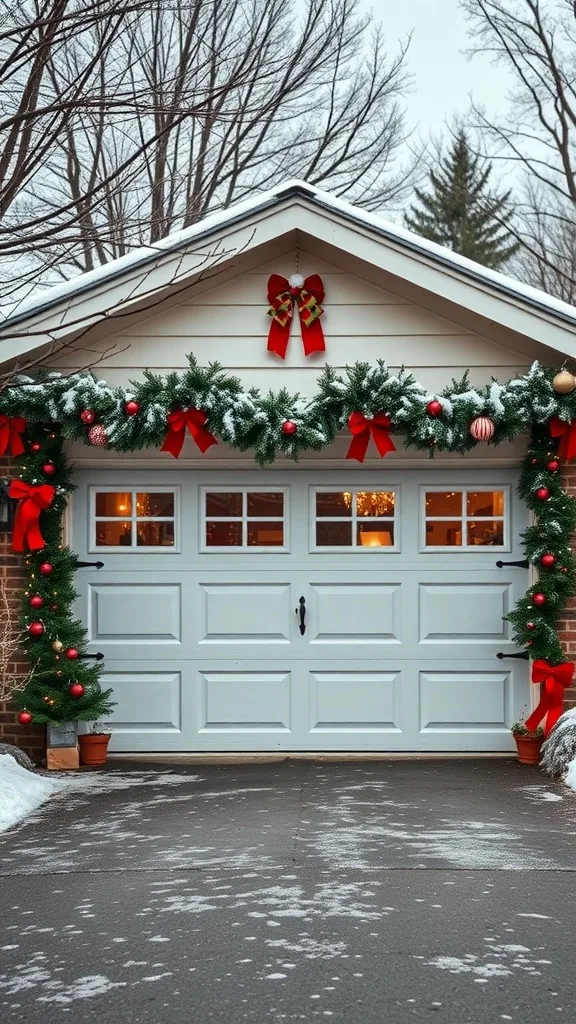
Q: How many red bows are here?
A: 7